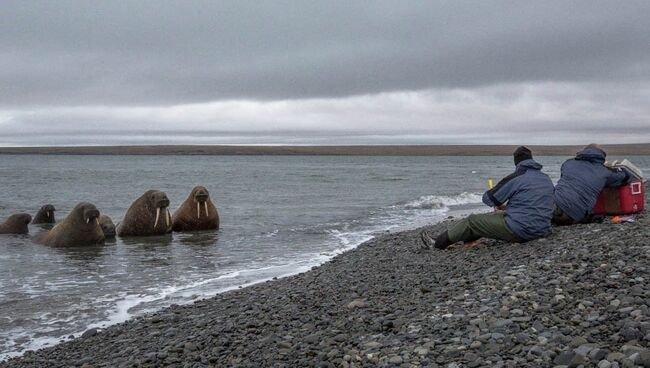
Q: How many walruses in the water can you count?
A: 6